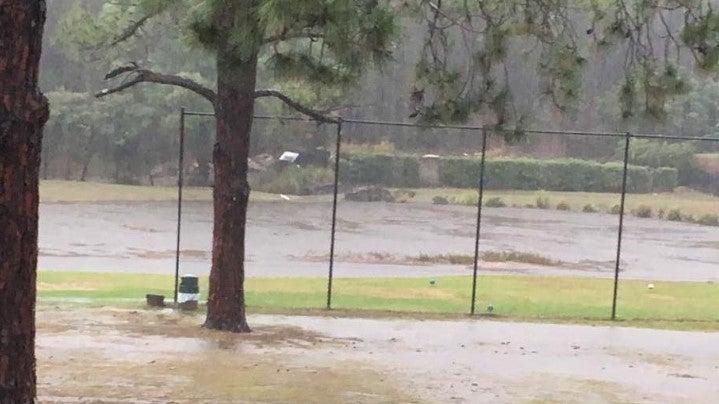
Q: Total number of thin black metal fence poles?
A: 4